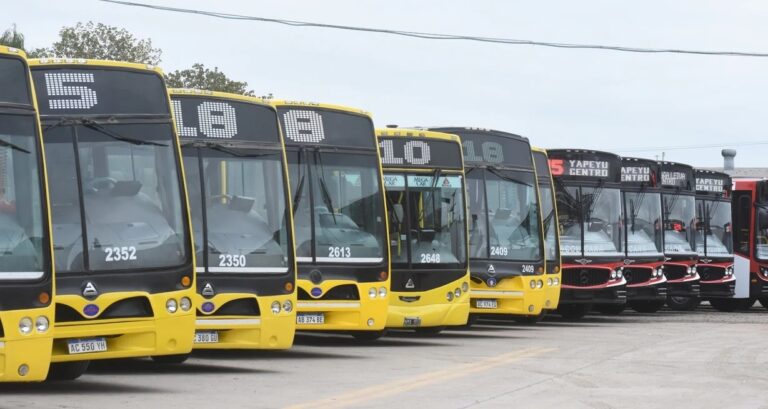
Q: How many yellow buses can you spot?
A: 7